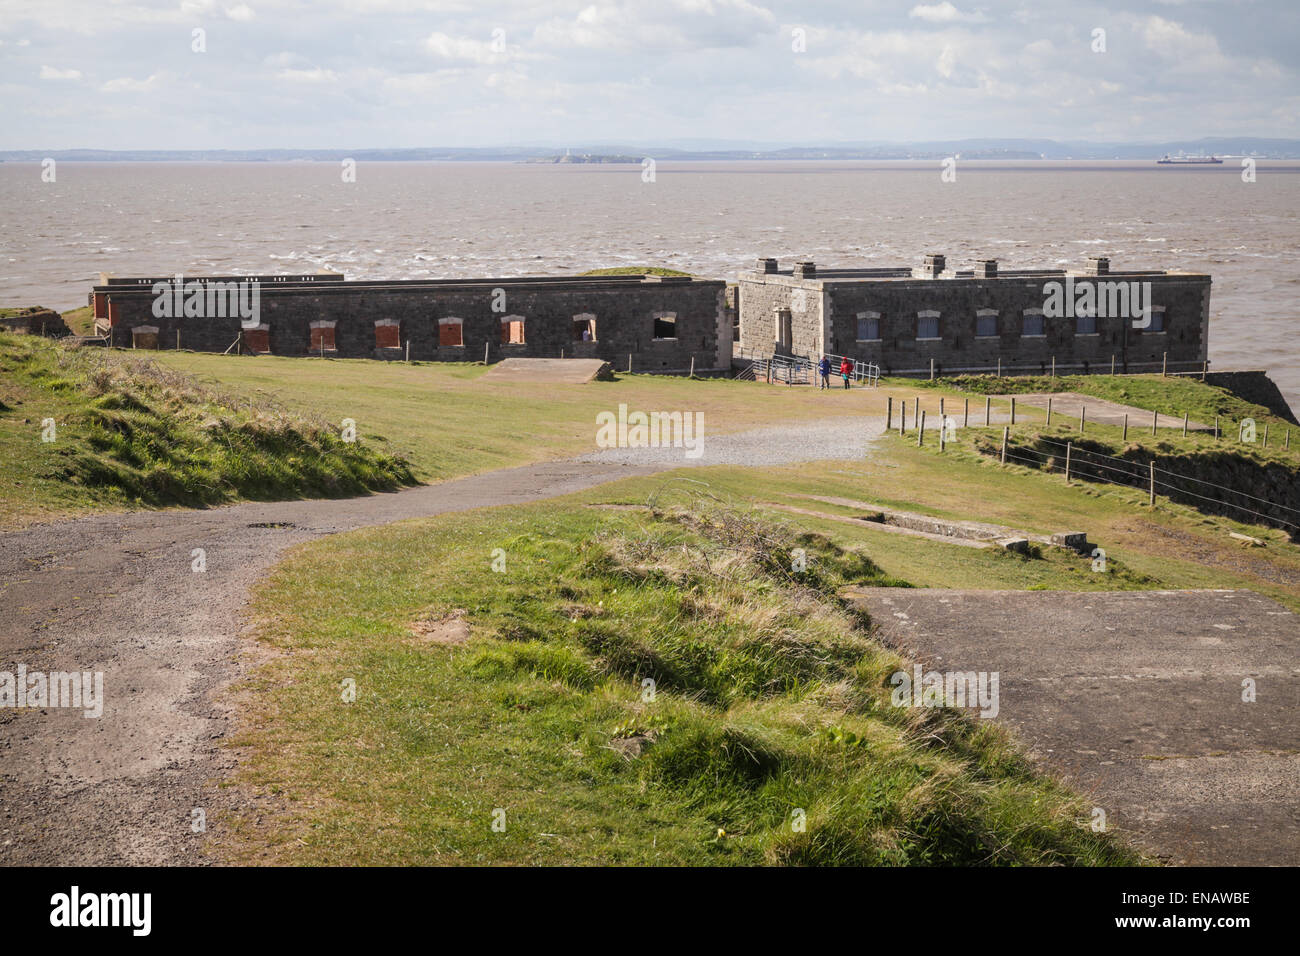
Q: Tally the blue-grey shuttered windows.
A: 6